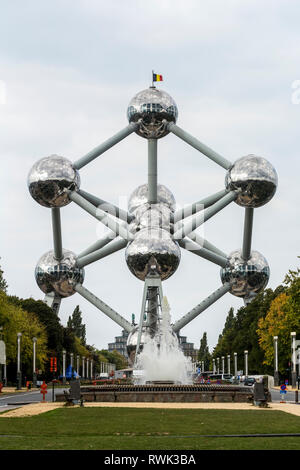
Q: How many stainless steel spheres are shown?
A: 9